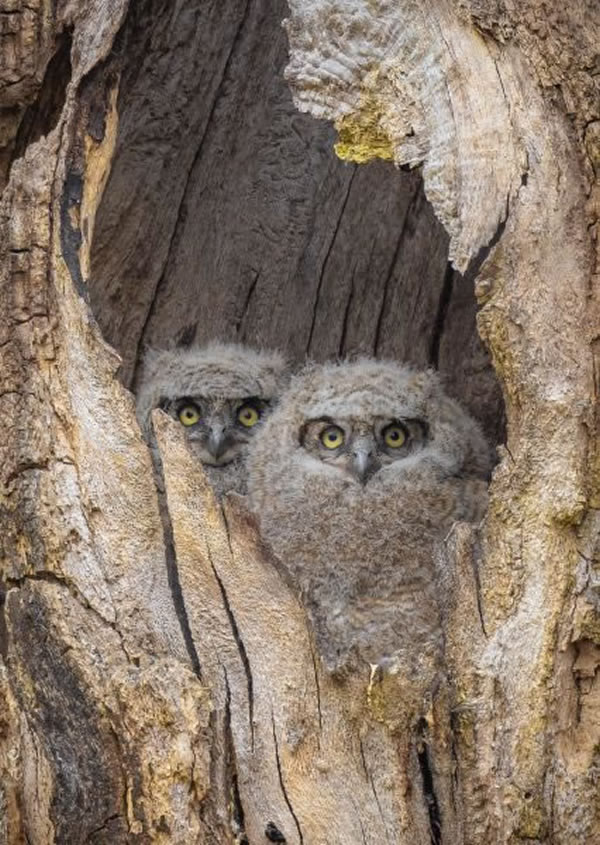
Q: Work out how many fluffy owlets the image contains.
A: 2